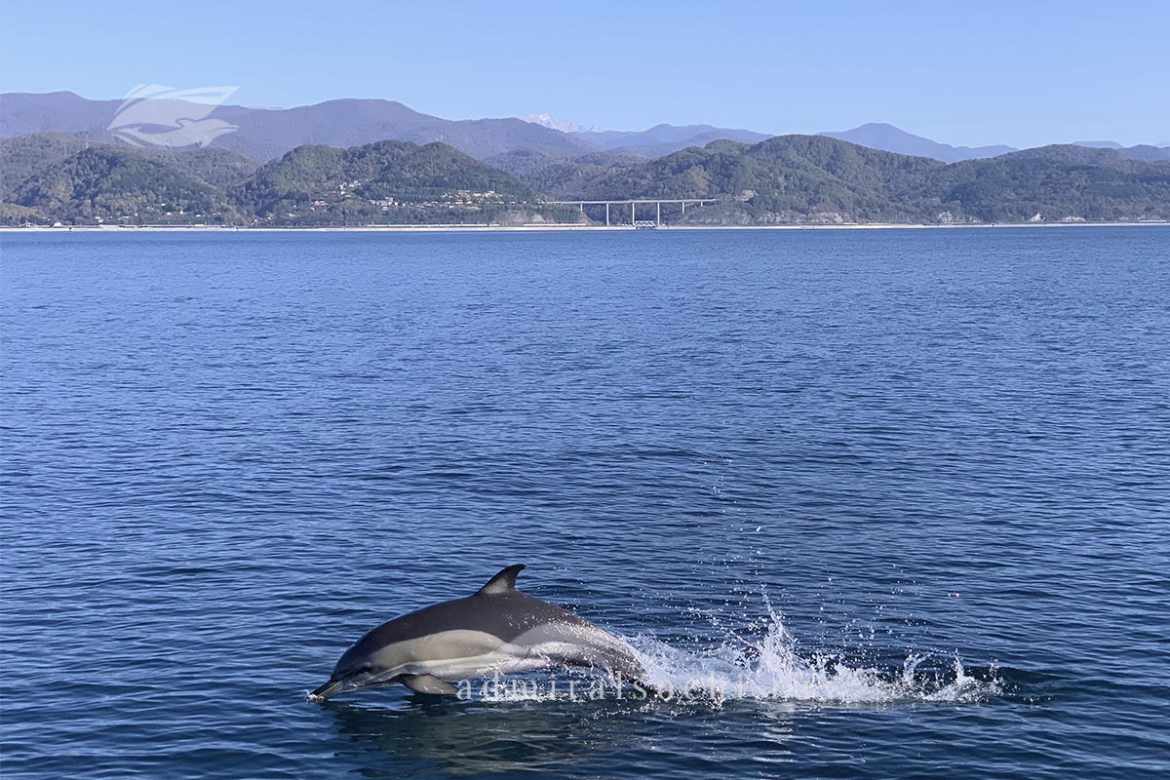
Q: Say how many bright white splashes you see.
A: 1